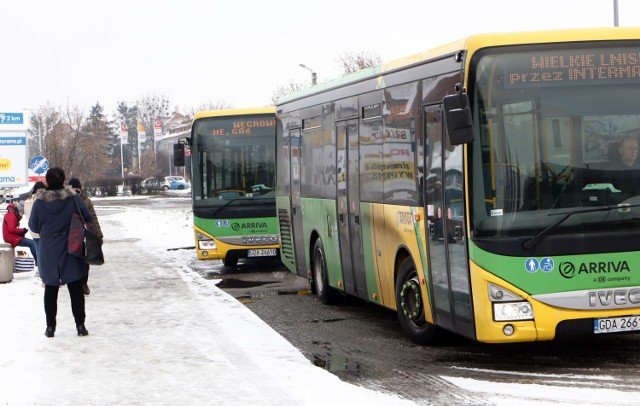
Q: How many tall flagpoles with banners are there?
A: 3